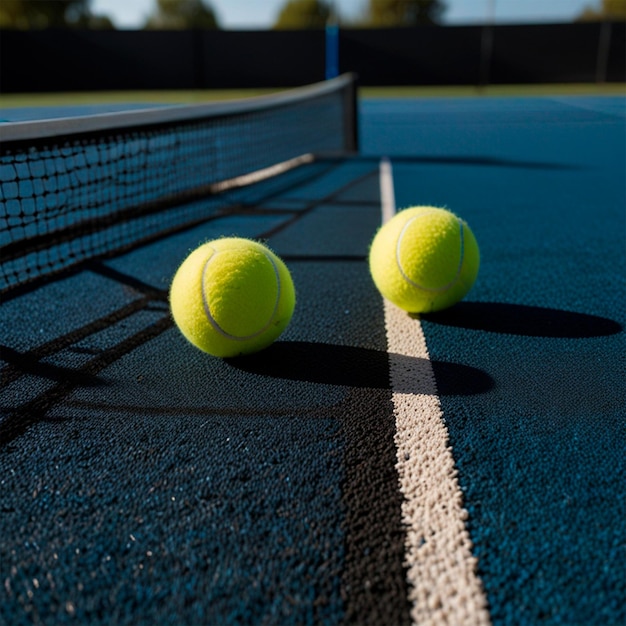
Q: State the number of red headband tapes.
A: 0